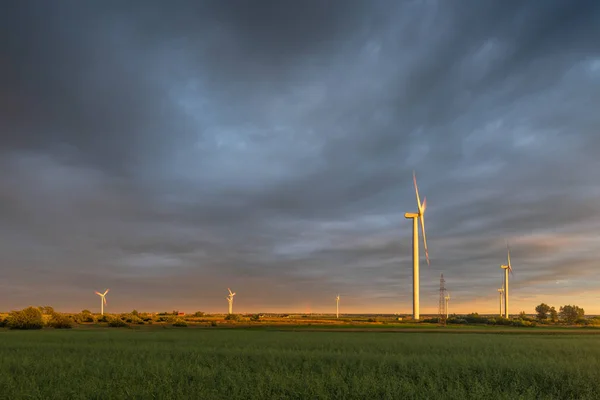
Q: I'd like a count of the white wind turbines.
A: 7